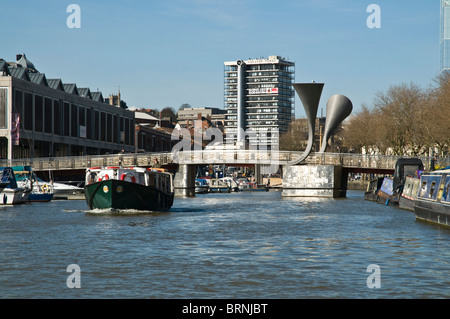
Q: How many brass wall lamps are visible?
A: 0